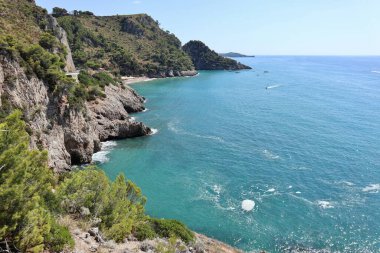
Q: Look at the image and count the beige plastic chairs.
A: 0